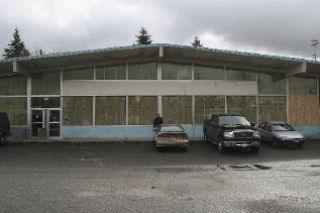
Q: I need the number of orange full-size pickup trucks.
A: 0